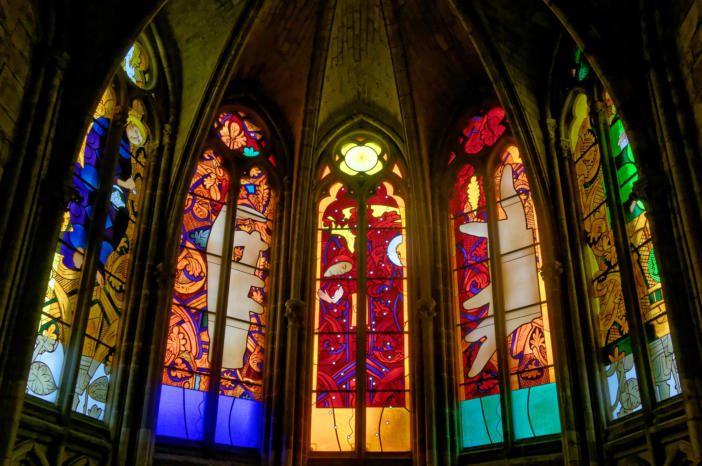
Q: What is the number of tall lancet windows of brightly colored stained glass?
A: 5